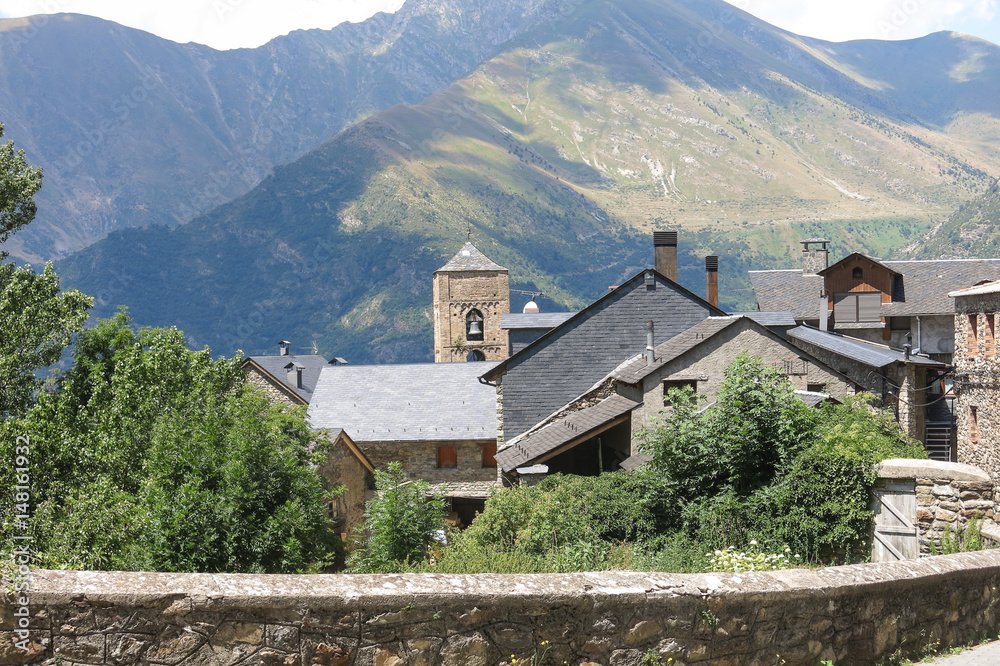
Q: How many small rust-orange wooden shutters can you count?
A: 2